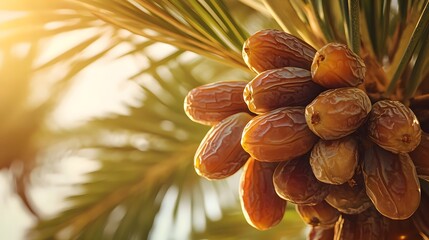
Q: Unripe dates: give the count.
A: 0